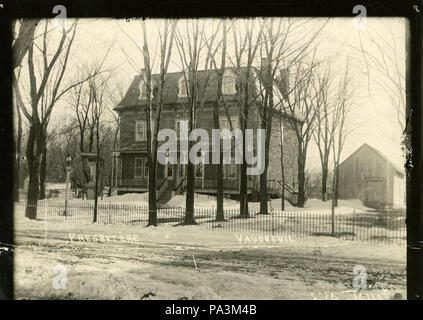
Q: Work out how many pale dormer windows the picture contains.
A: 3